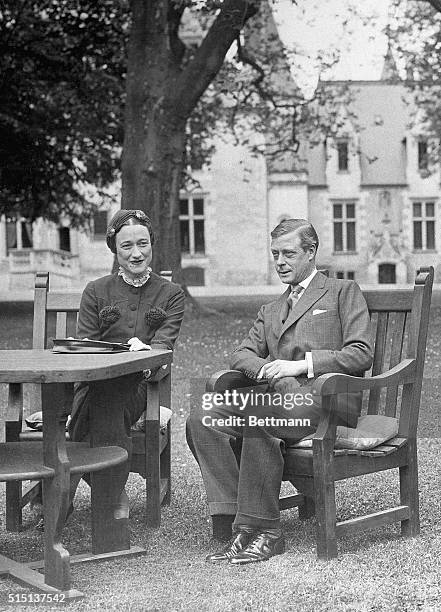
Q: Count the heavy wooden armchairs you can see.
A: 2